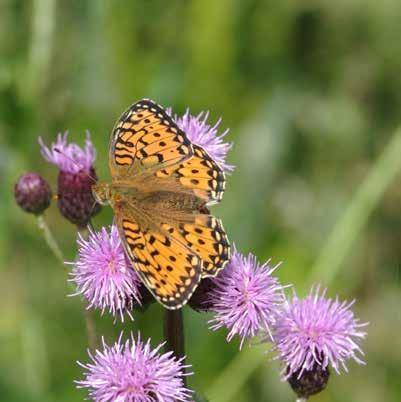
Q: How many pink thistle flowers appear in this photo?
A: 6